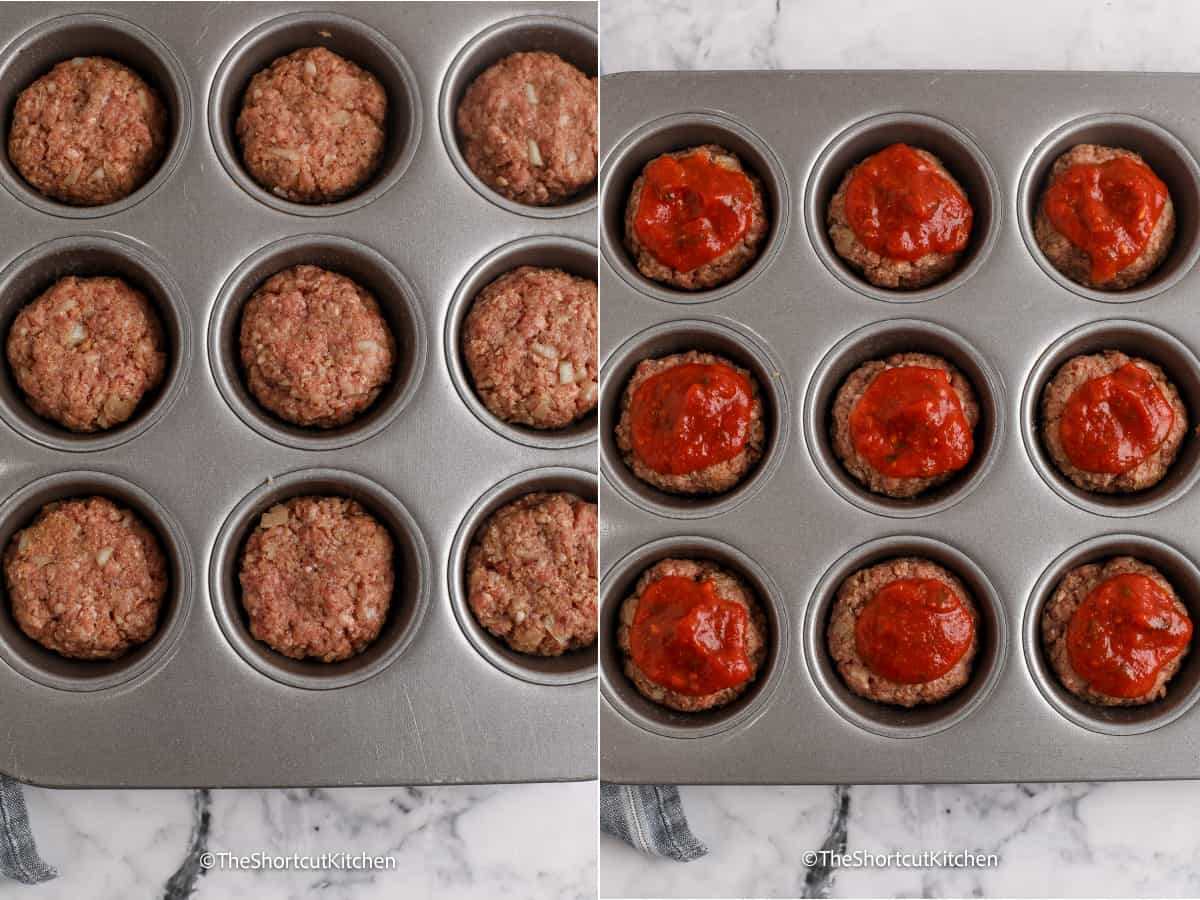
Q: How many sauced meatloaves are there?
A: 9